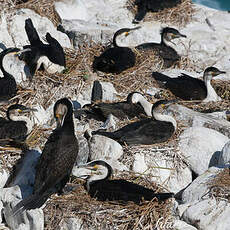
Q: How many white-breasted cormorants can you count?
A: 11